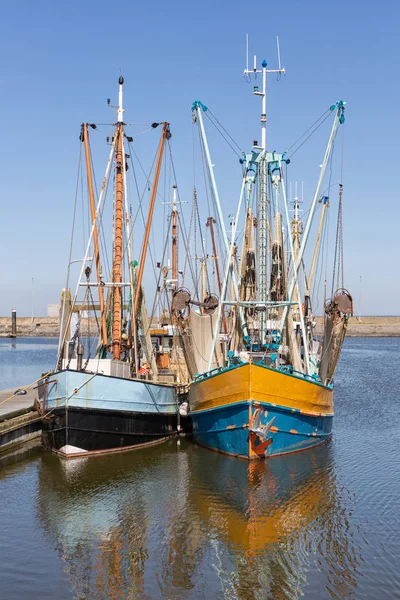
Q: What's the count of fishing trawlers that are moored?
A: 2